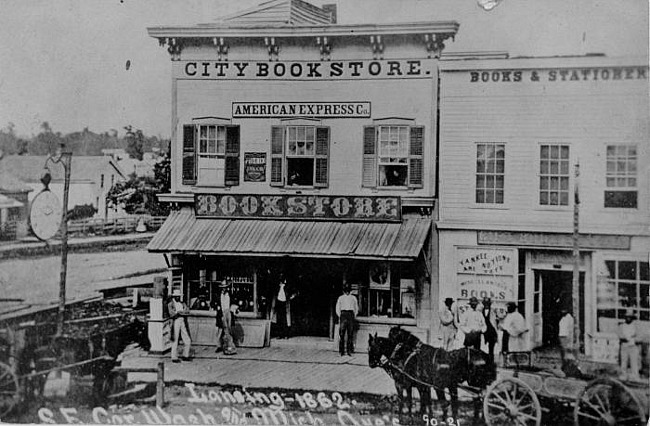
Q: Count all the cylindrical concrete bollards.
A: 0